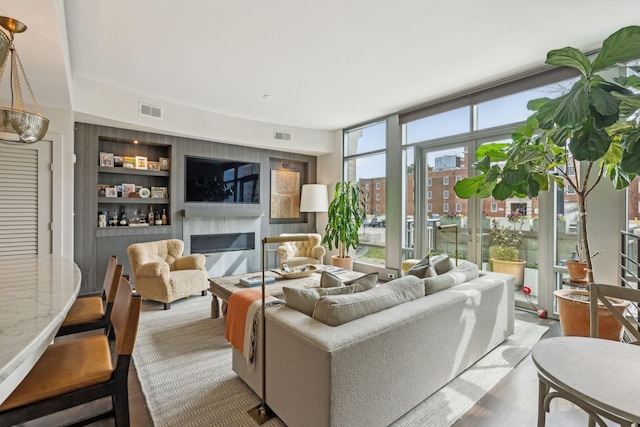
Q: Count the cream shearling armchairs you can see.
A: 2